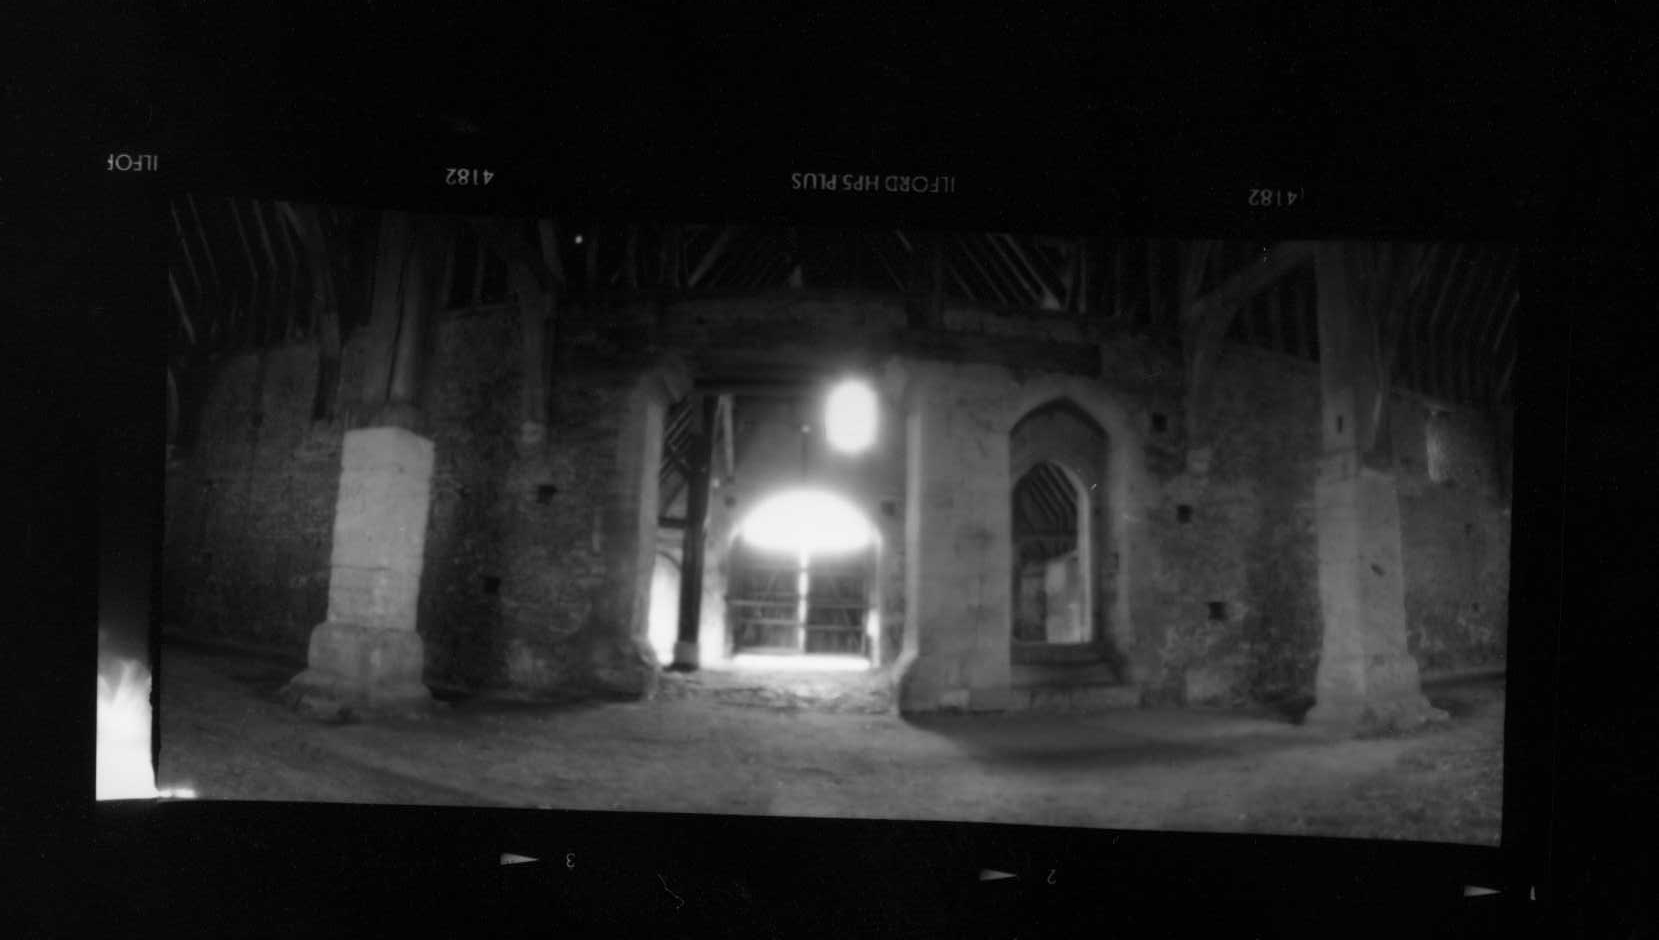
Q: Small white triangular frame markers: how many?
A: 3